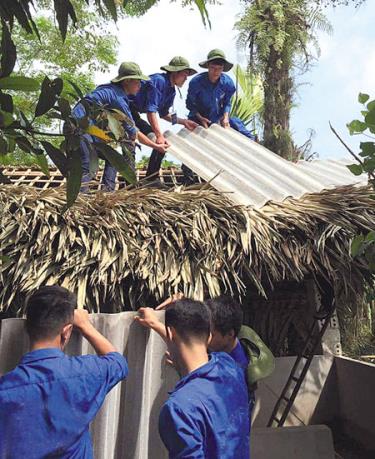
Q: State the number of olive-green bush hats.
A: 4